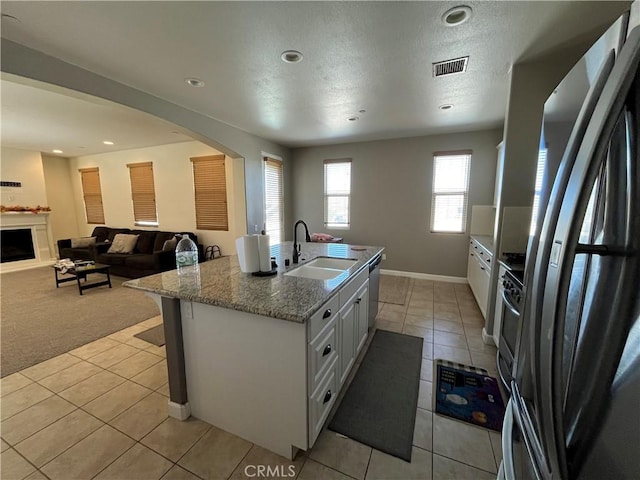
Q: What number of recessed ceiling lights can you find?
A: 7